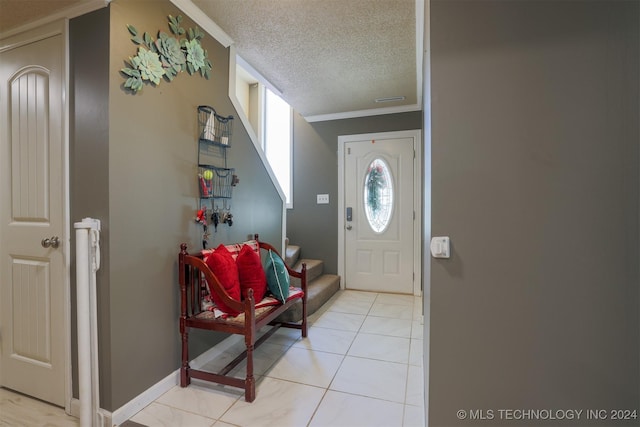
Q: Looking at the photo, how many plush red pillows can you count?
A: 2